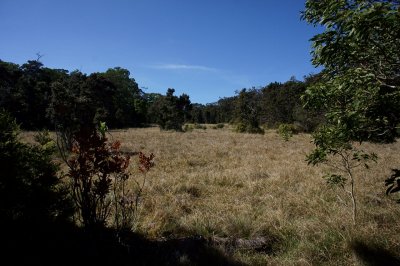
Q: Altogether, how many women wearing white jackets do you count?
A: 0